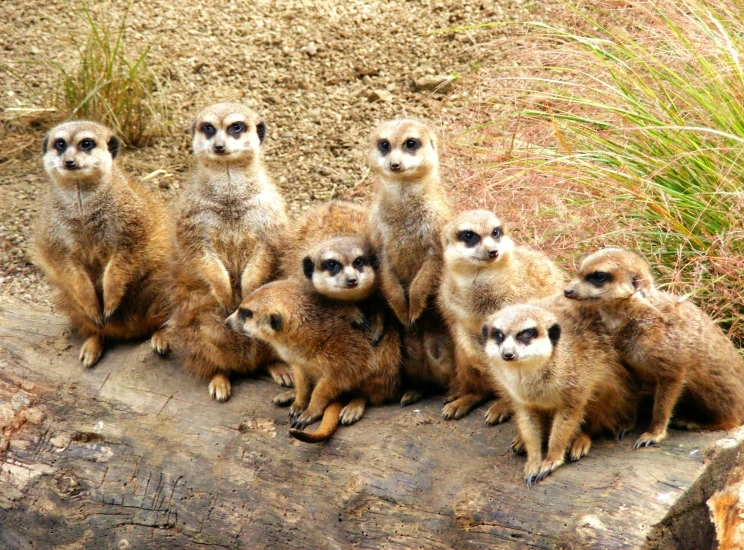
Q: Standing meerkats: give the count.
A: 3